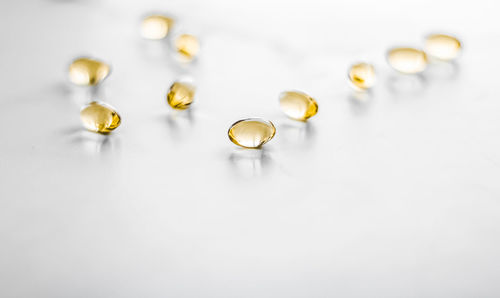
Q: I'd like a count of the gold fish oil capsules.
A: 10